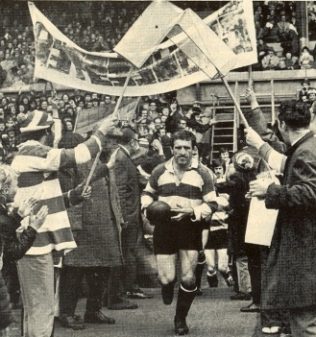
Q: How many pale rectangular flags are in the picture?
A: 2